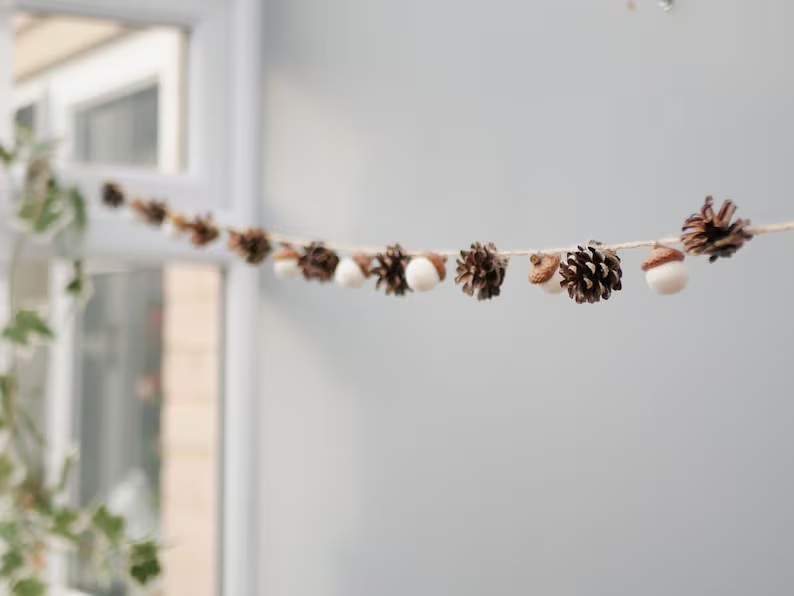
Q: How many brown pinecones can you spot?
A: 9